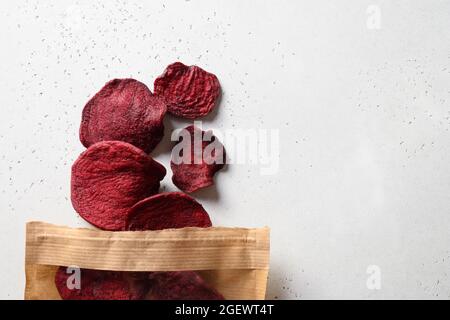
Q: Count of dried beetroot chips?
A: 7